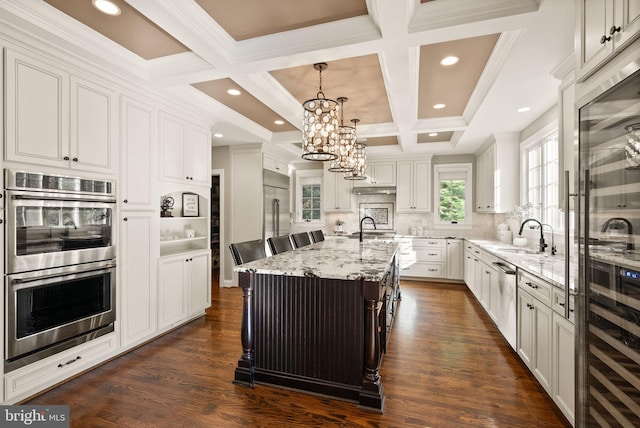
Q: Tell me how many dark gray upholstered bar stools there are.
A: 4